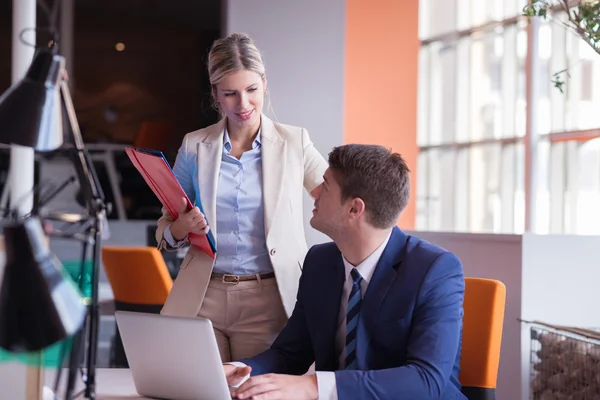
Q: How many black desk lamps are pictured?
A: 2